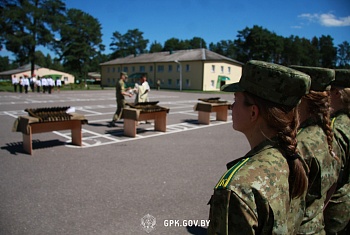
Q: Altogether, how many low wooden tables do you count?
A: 3